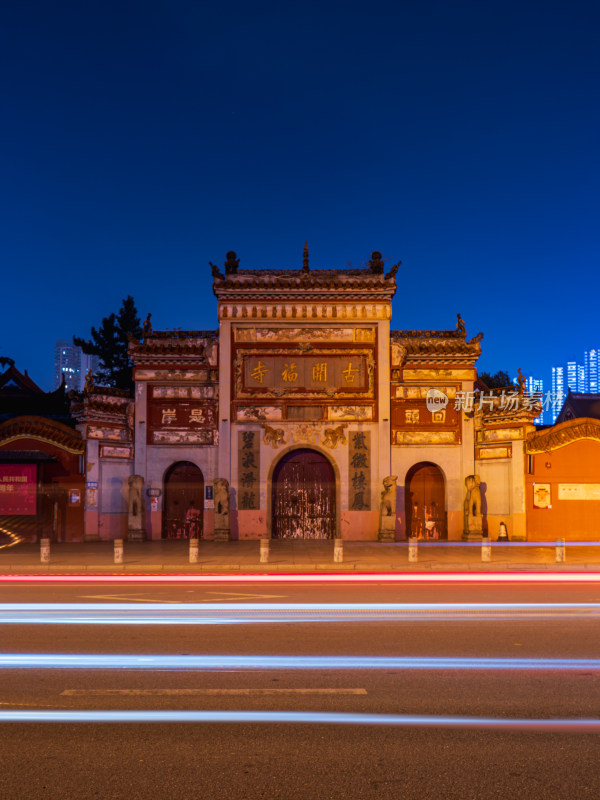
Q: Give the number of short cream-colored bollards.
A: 8